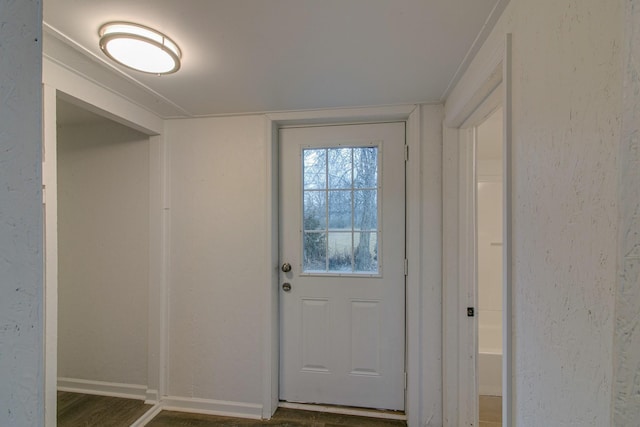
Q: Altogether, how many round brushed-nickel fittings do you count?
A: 3